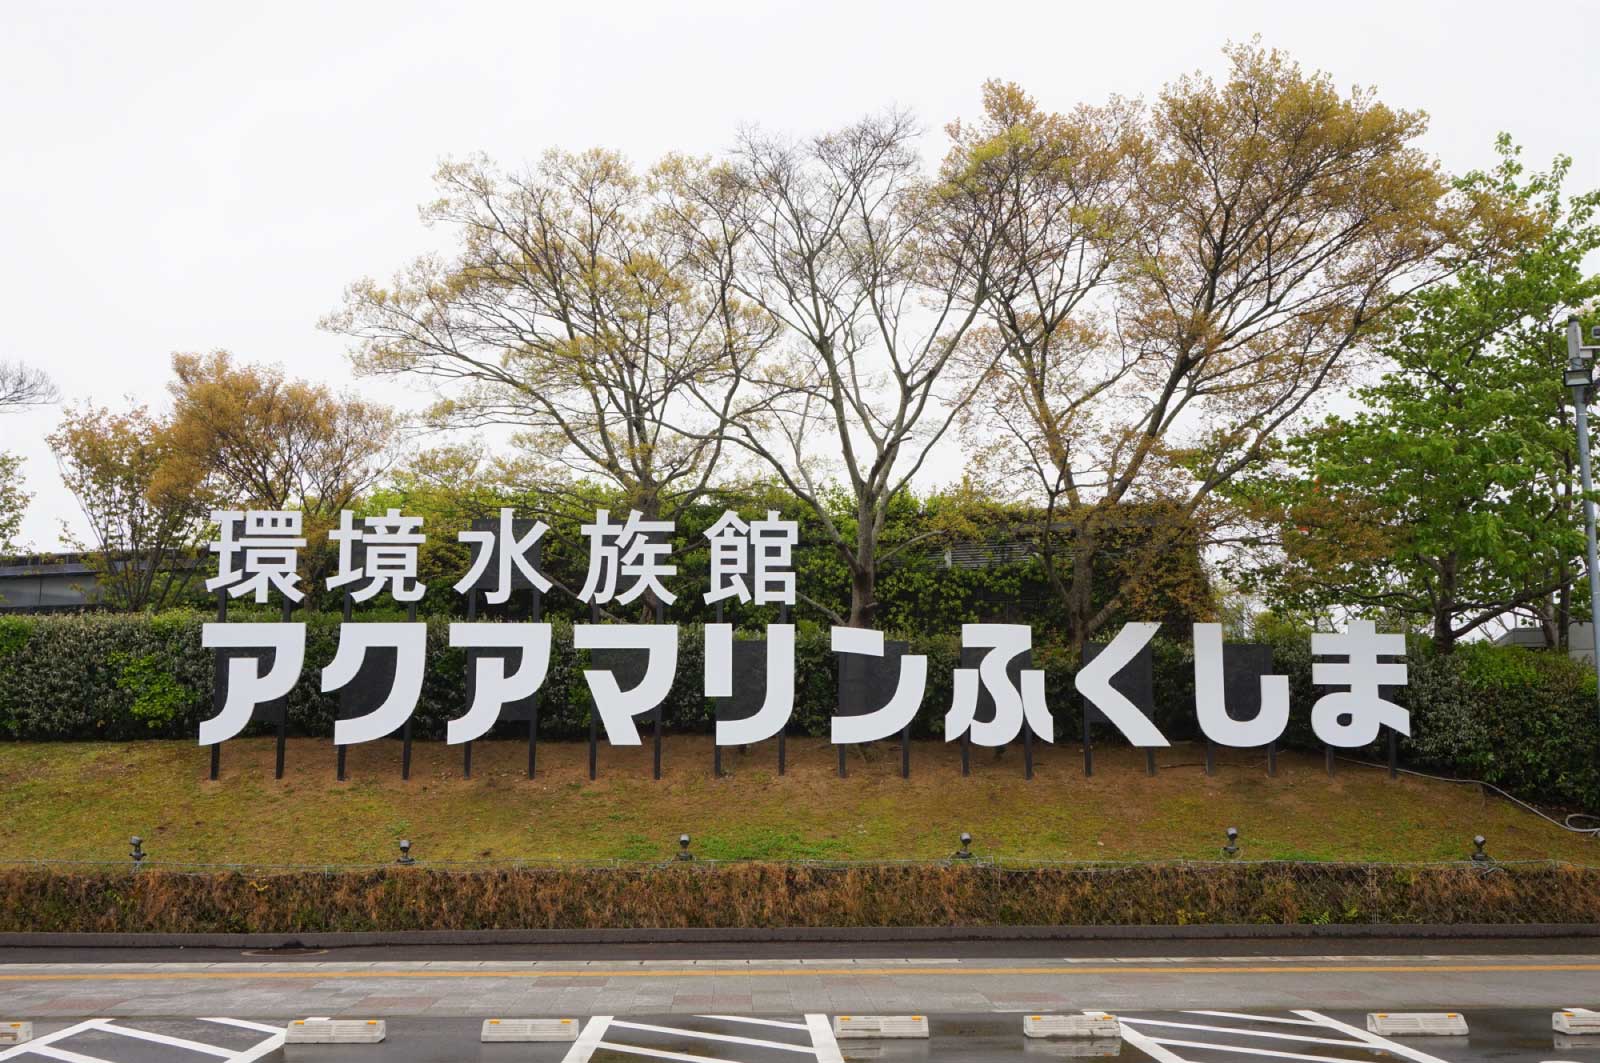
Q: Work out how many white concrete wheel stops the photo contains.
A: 7